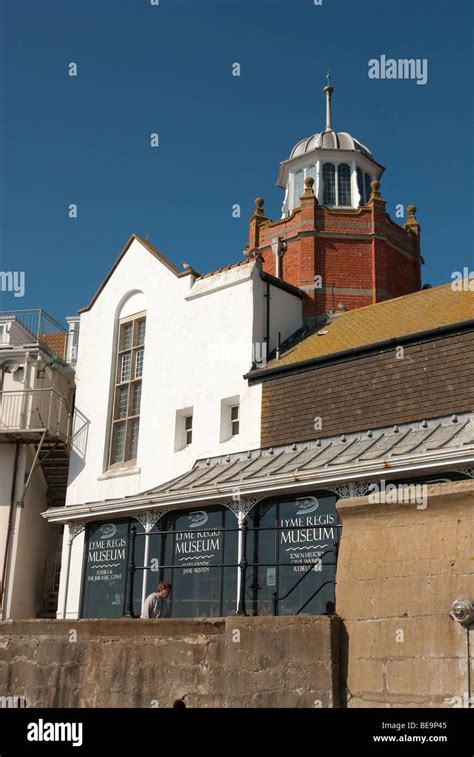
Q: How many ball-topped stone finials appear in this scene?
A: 4